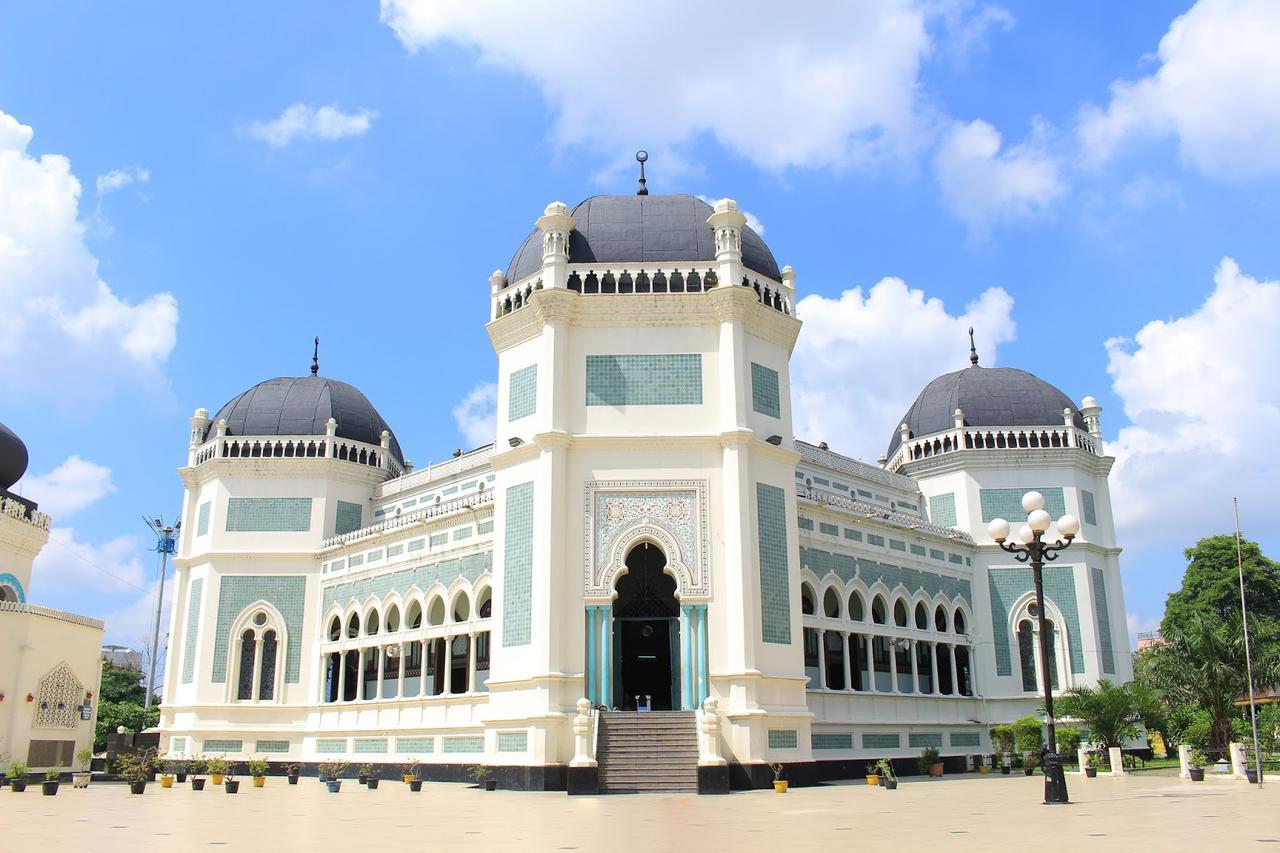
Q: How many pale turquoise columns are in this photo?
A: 4